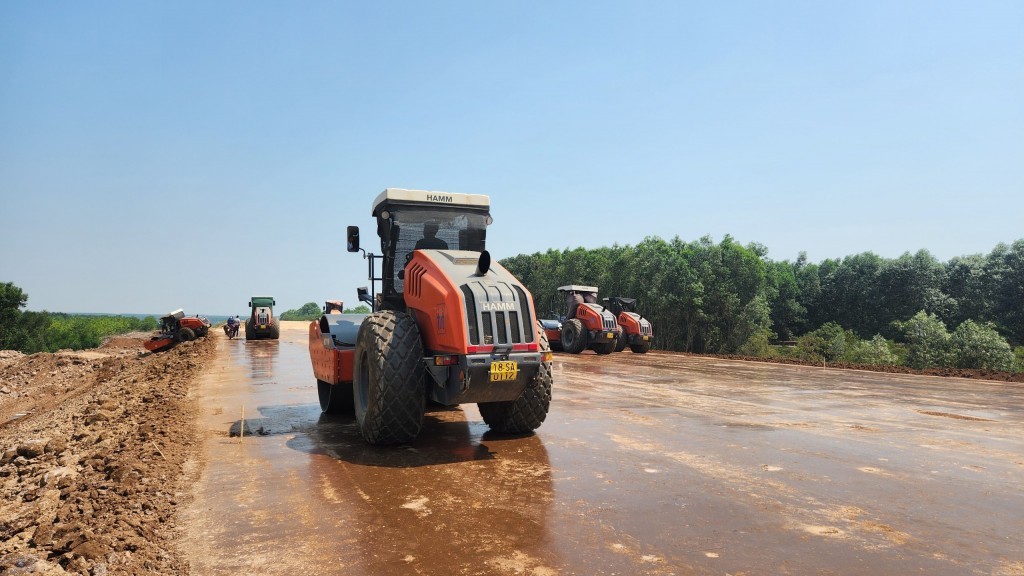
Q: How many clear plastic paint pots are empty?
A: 0